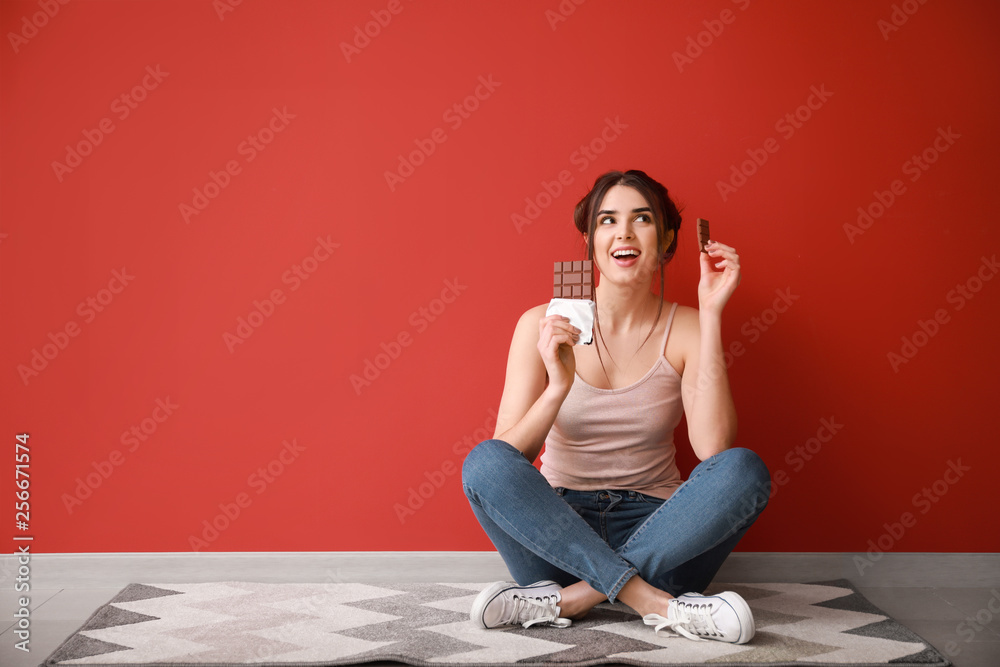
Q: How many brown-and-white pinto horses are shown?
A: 0